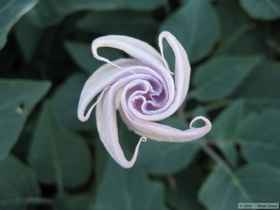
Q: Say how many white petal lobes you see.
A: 5